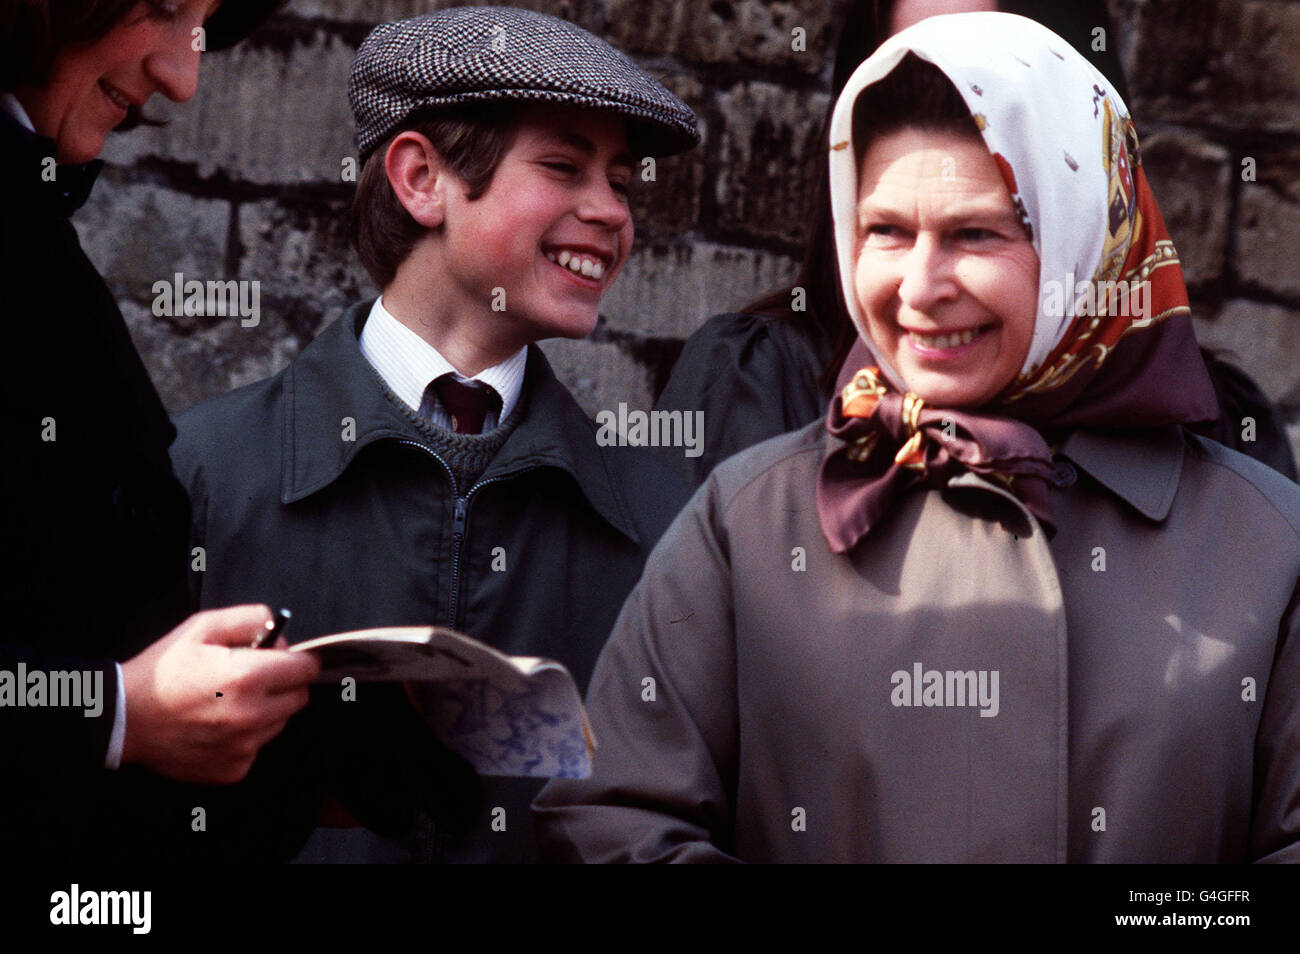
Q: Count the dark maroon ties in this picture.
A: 1